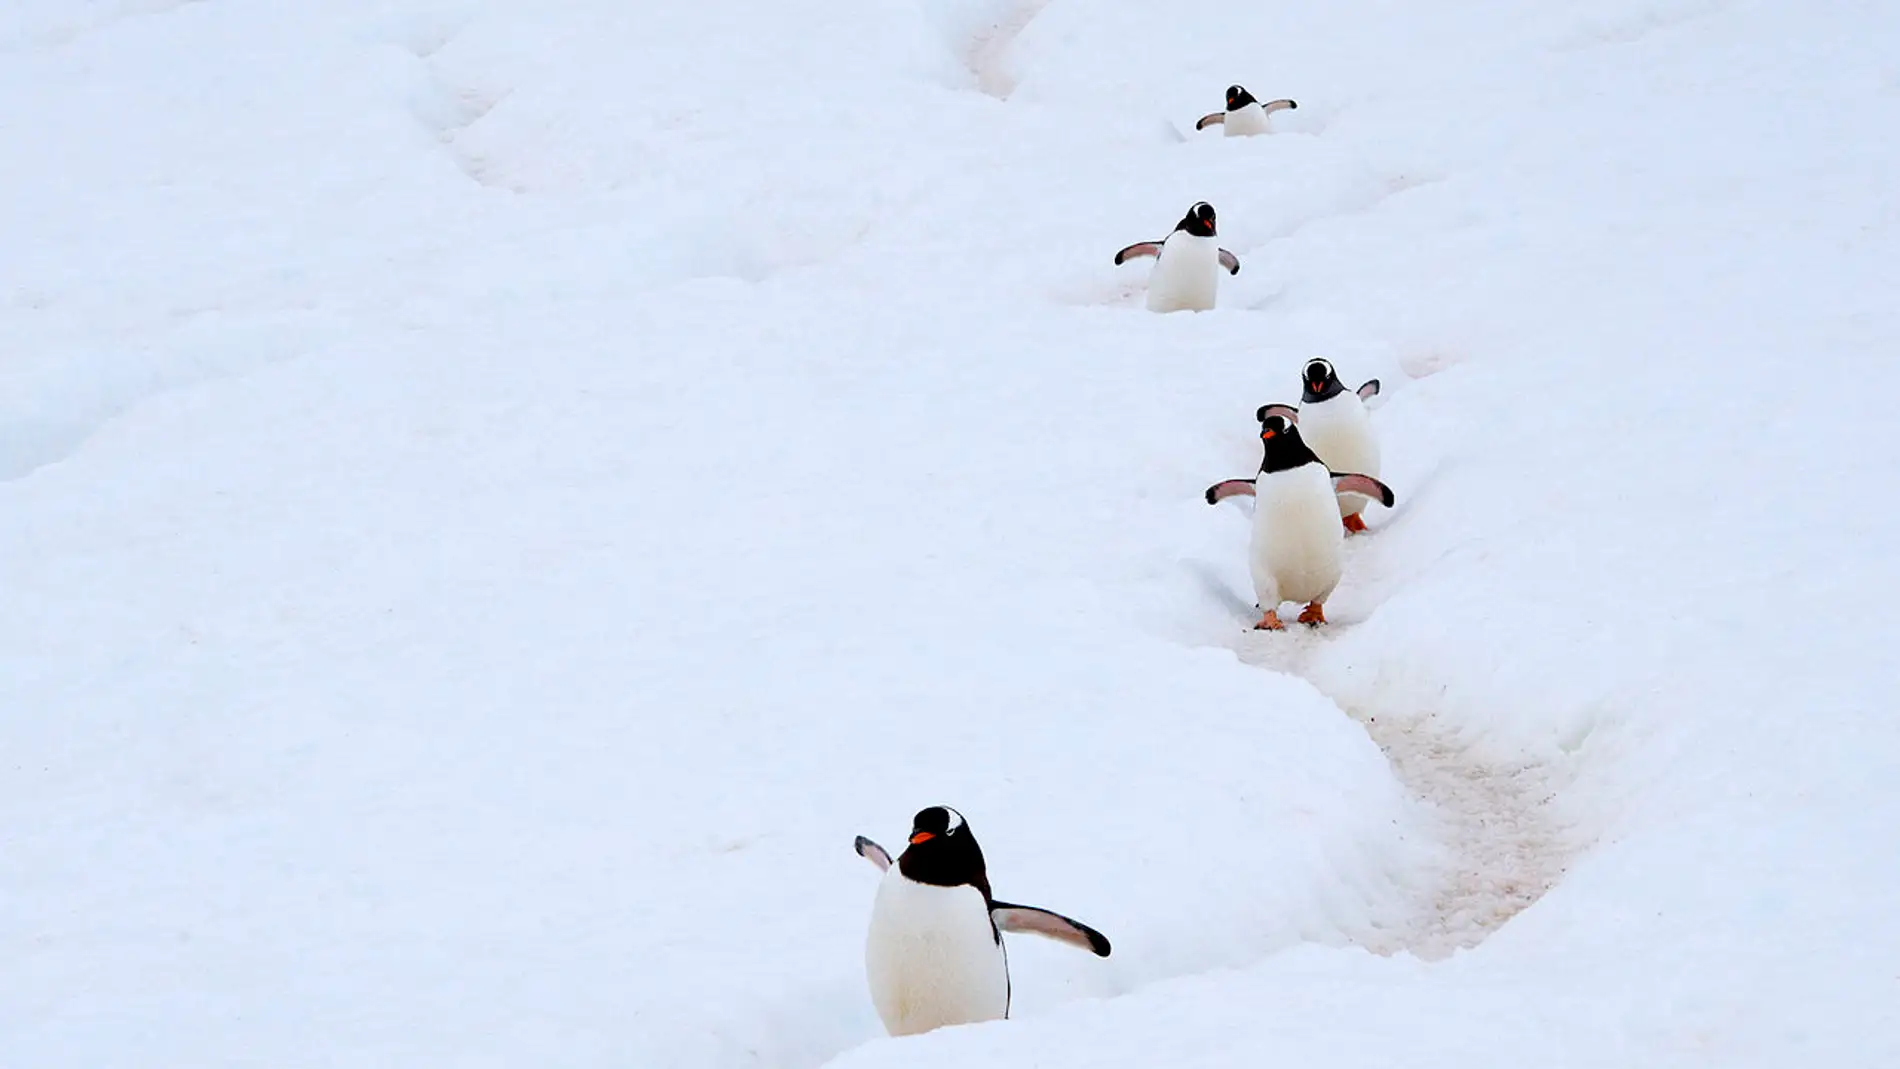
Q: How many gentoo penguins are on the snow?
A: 5